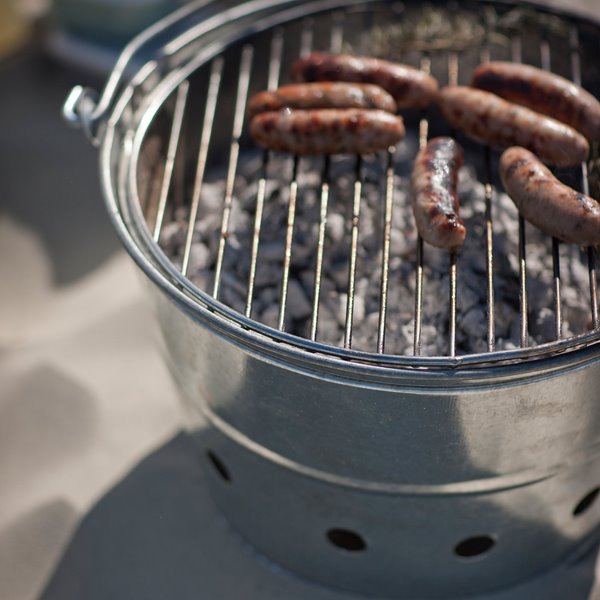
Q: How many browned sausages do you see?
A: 7